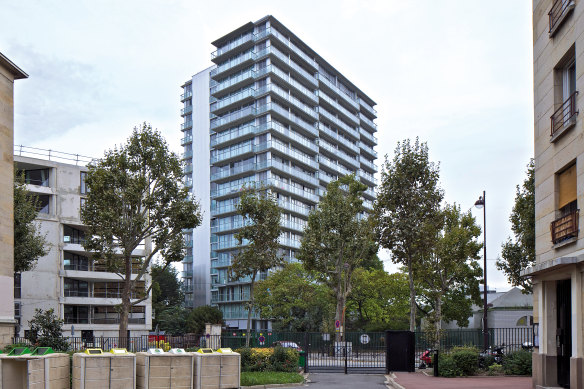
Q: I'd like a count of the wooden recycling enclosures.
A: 4